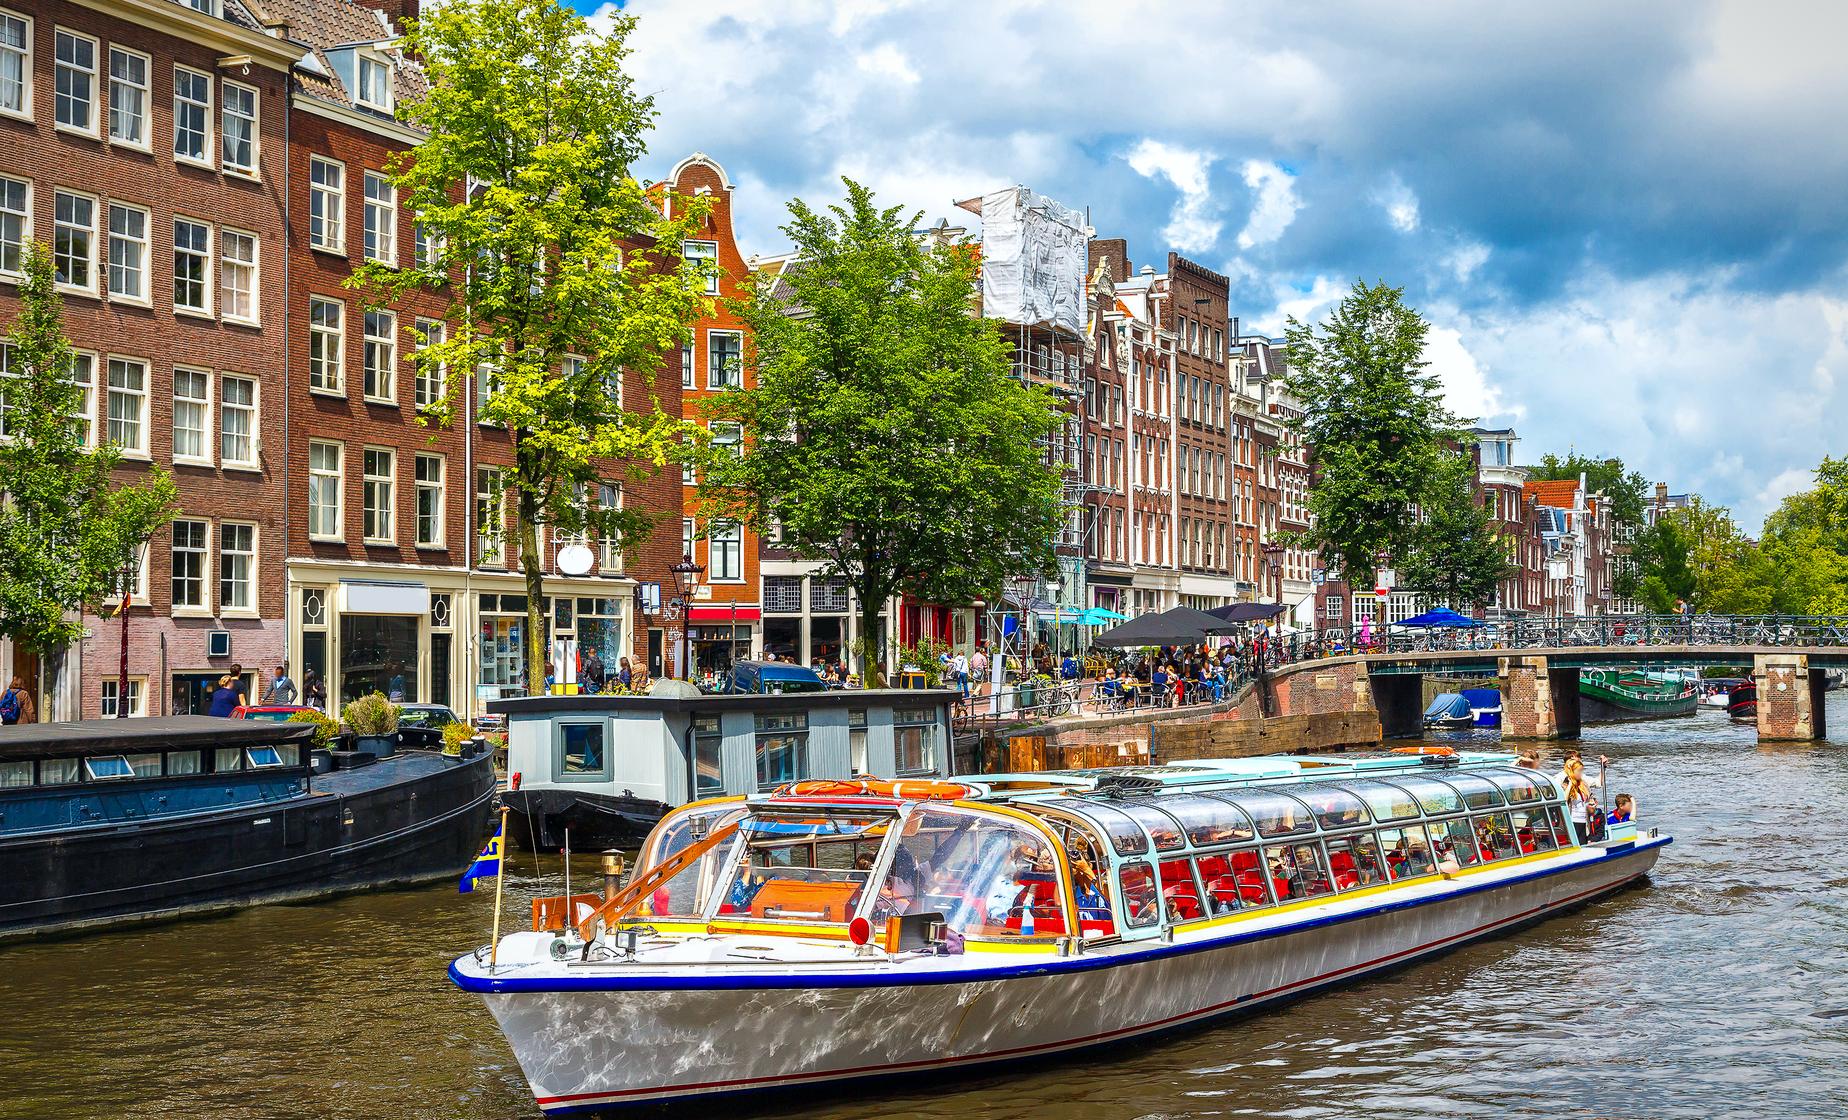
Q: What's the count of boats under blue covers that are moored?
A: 2